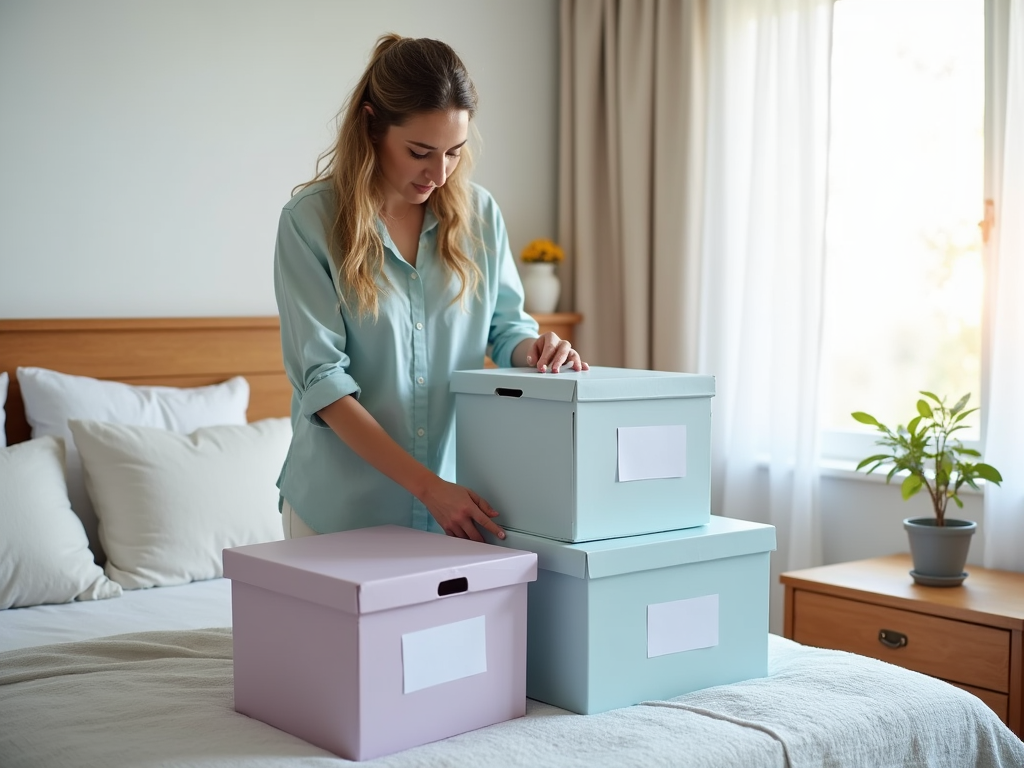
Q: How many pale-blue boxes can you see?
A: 2